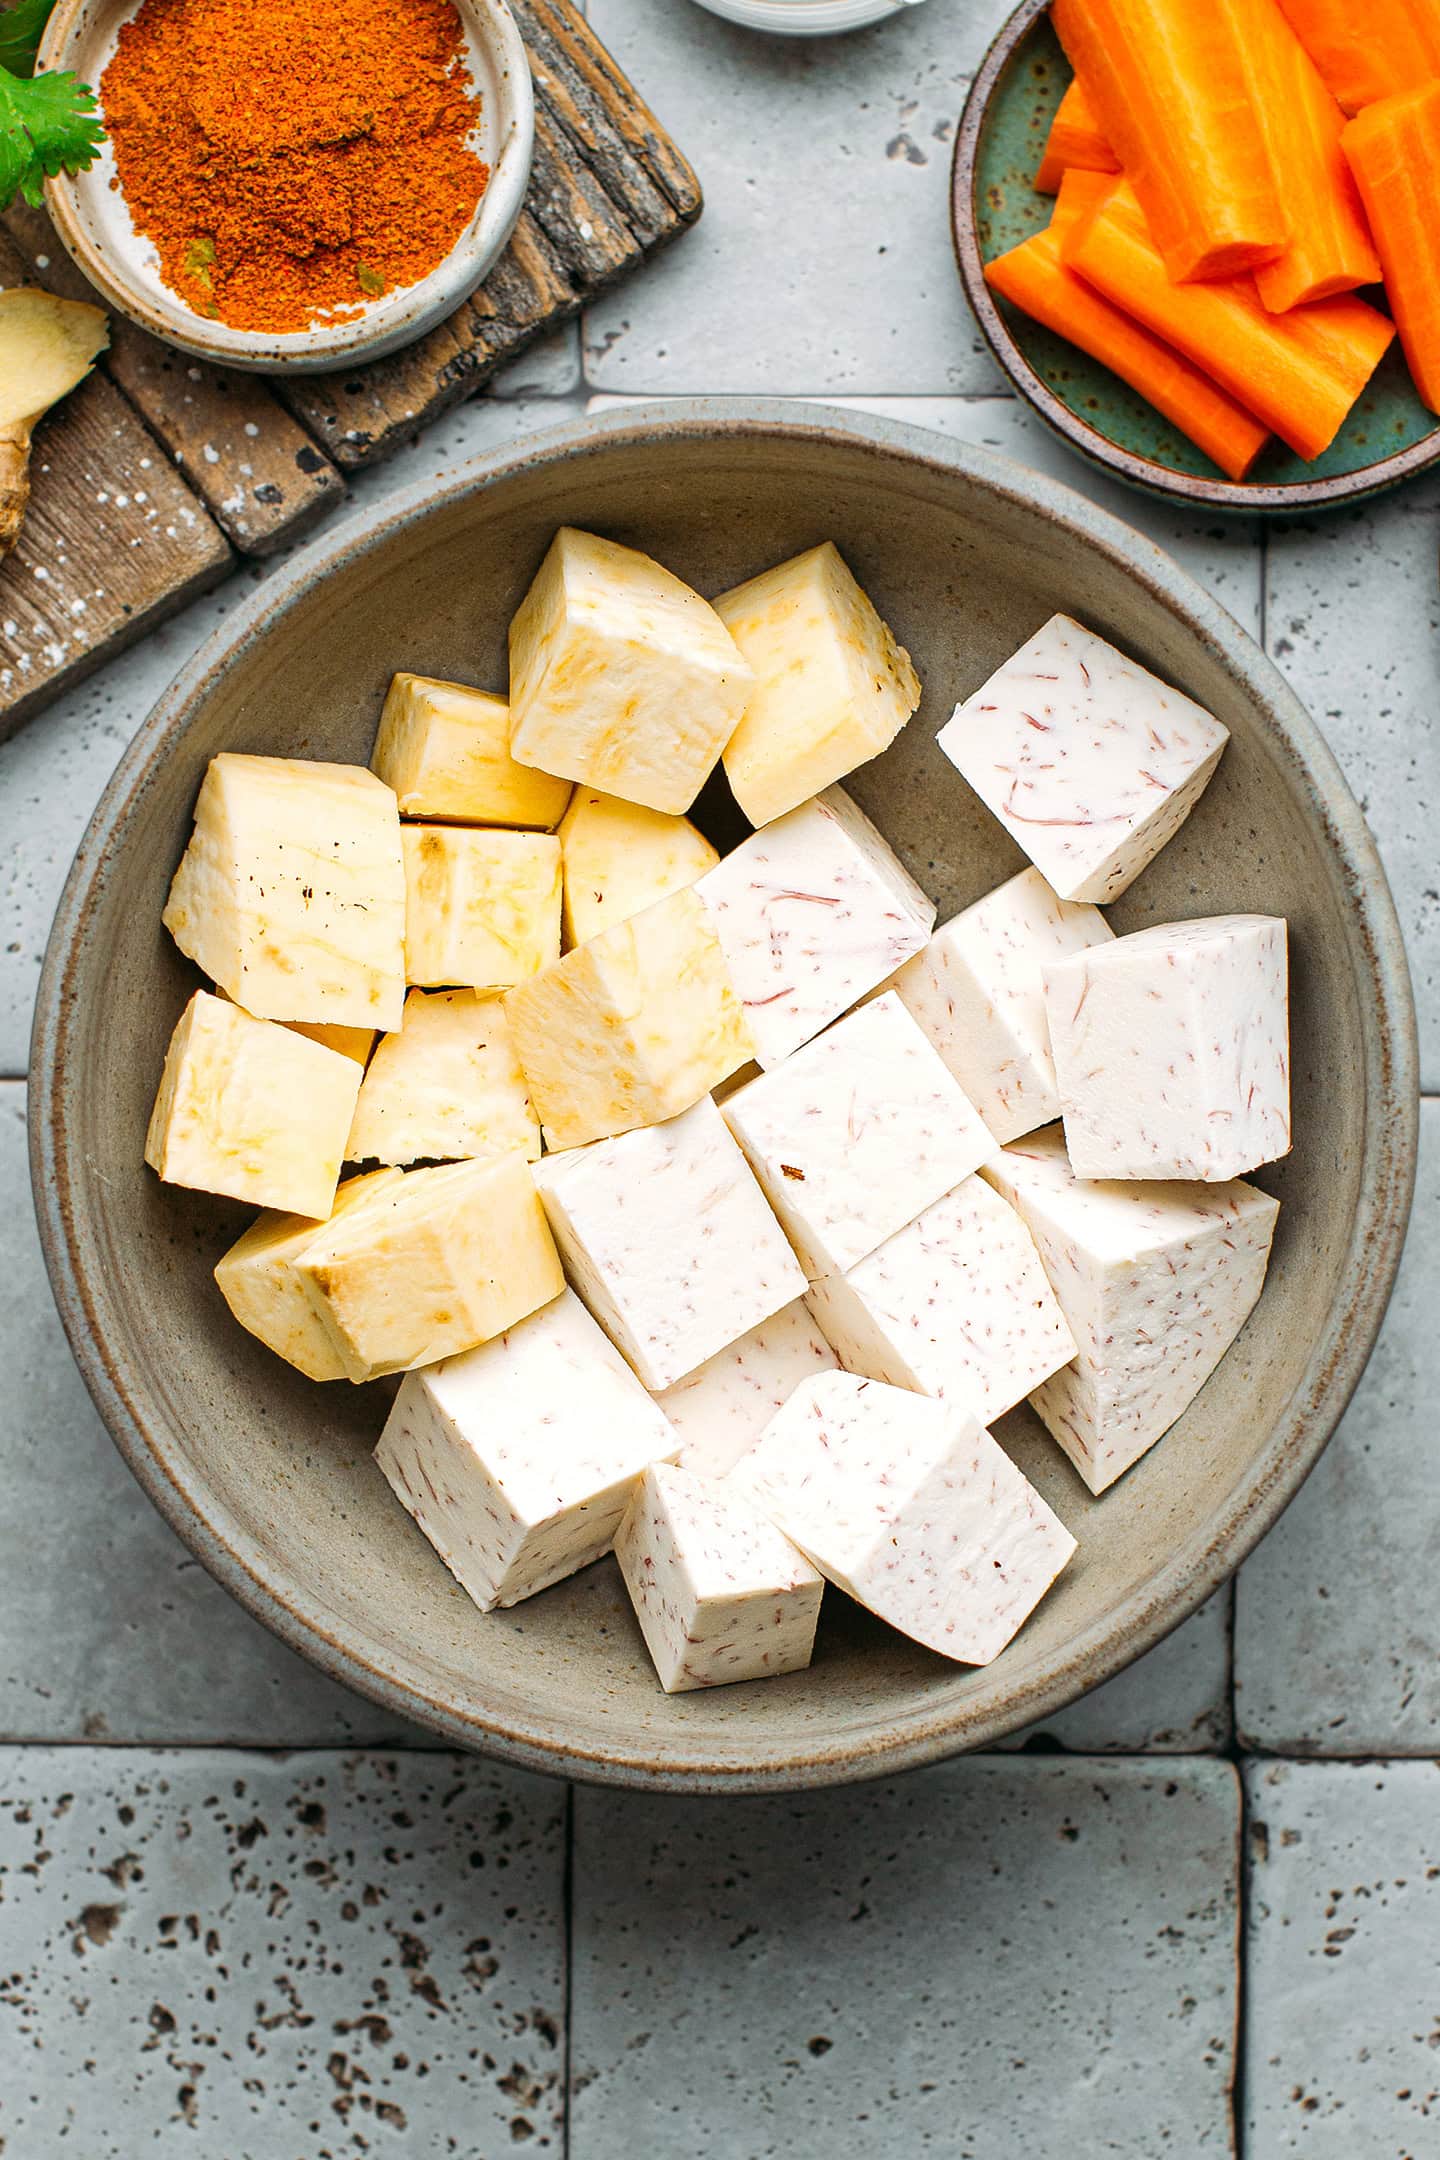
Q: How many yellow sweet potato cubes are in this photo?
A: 11